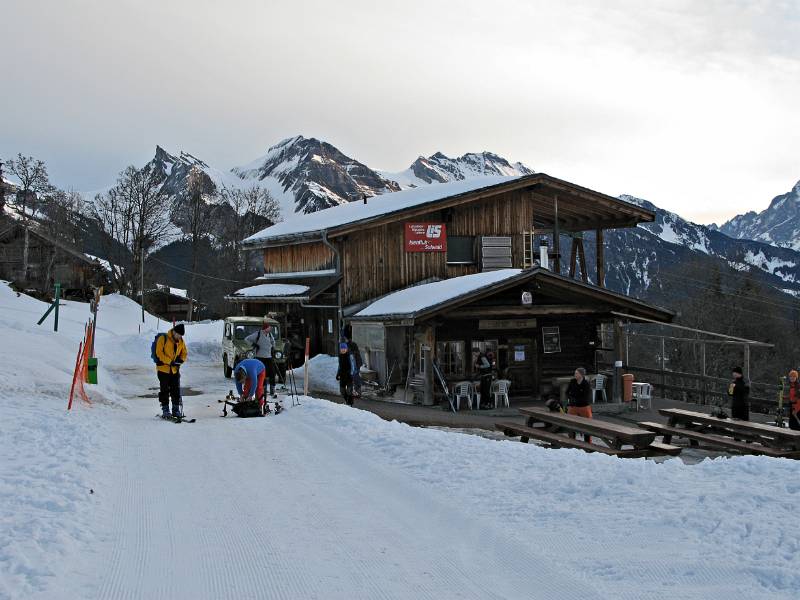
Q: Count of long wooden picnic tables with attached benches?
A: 2